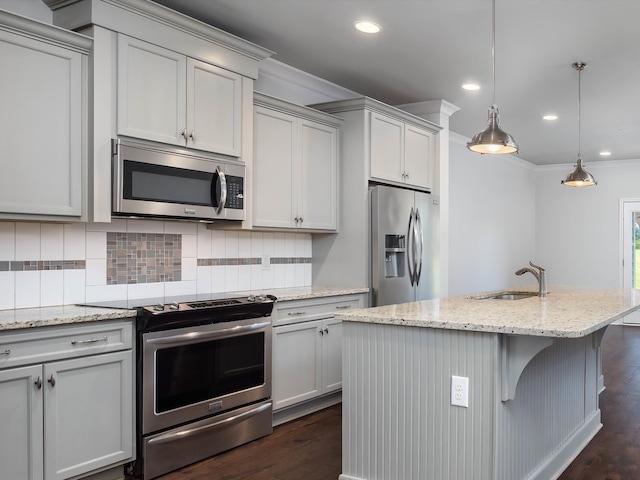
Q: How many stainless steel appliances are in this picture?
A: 3